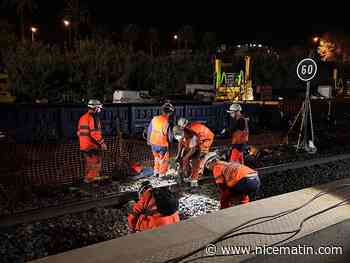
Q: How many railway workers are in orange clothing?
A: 6